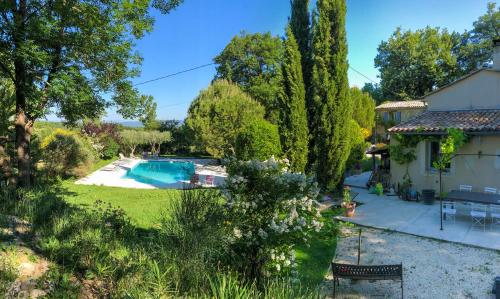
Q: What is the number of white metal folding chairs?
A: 5